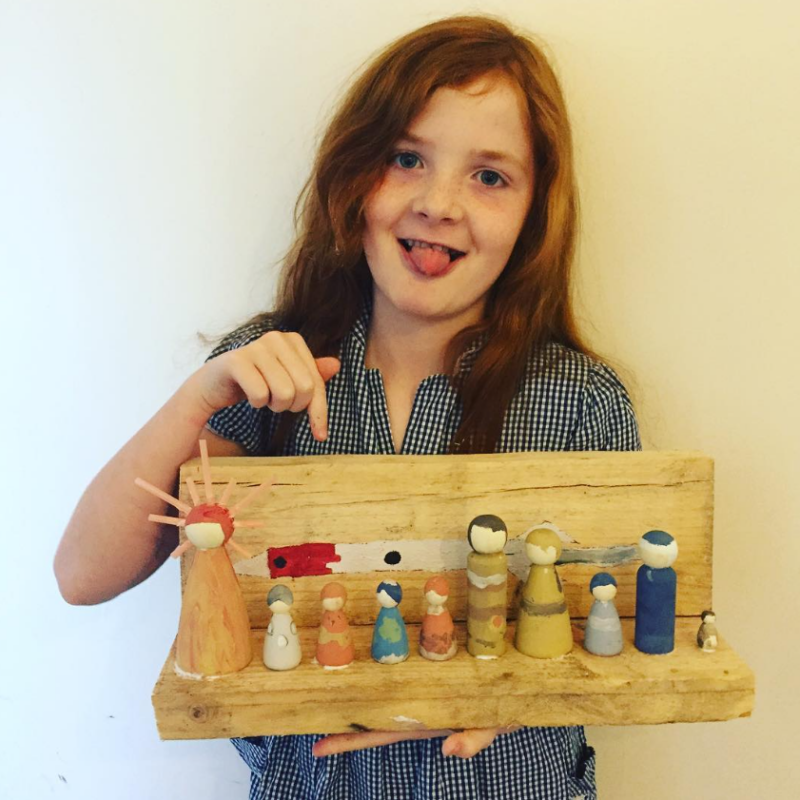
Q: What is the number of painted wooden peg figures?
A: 10